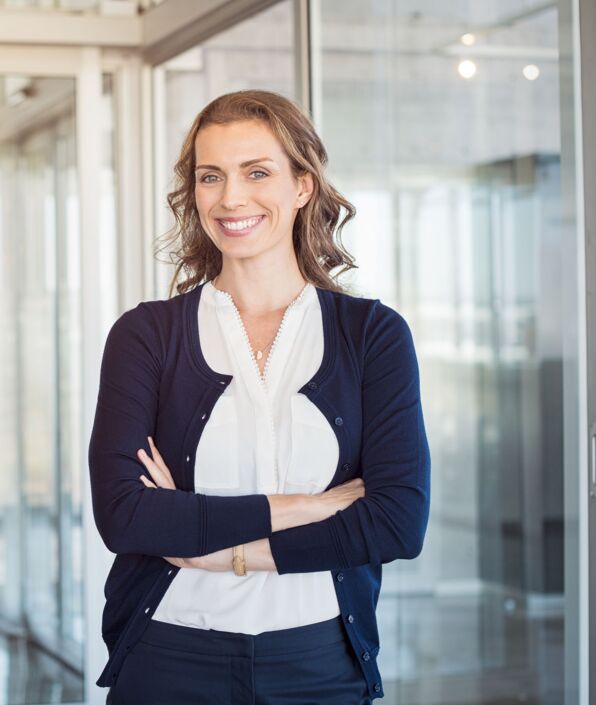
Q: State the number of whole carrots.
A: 0